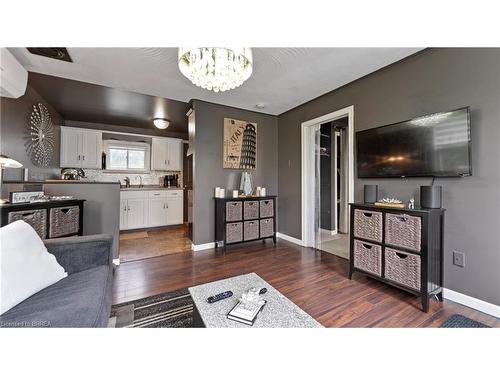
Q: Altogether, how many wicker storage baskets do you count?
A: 12